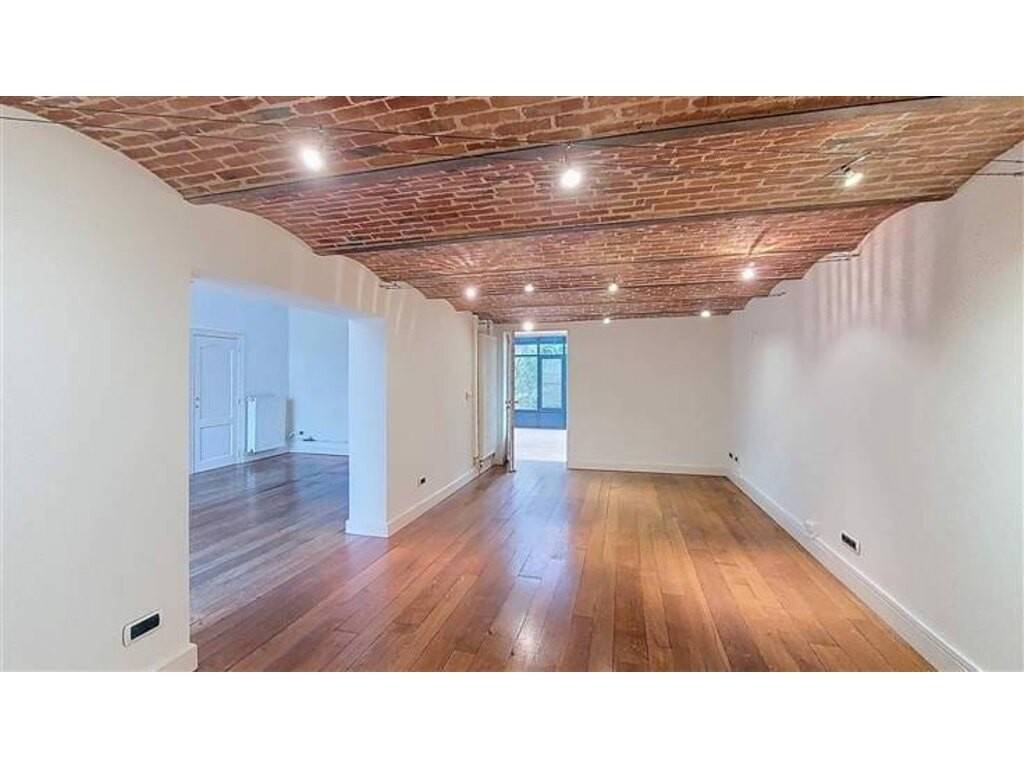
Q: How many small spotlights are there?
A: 10